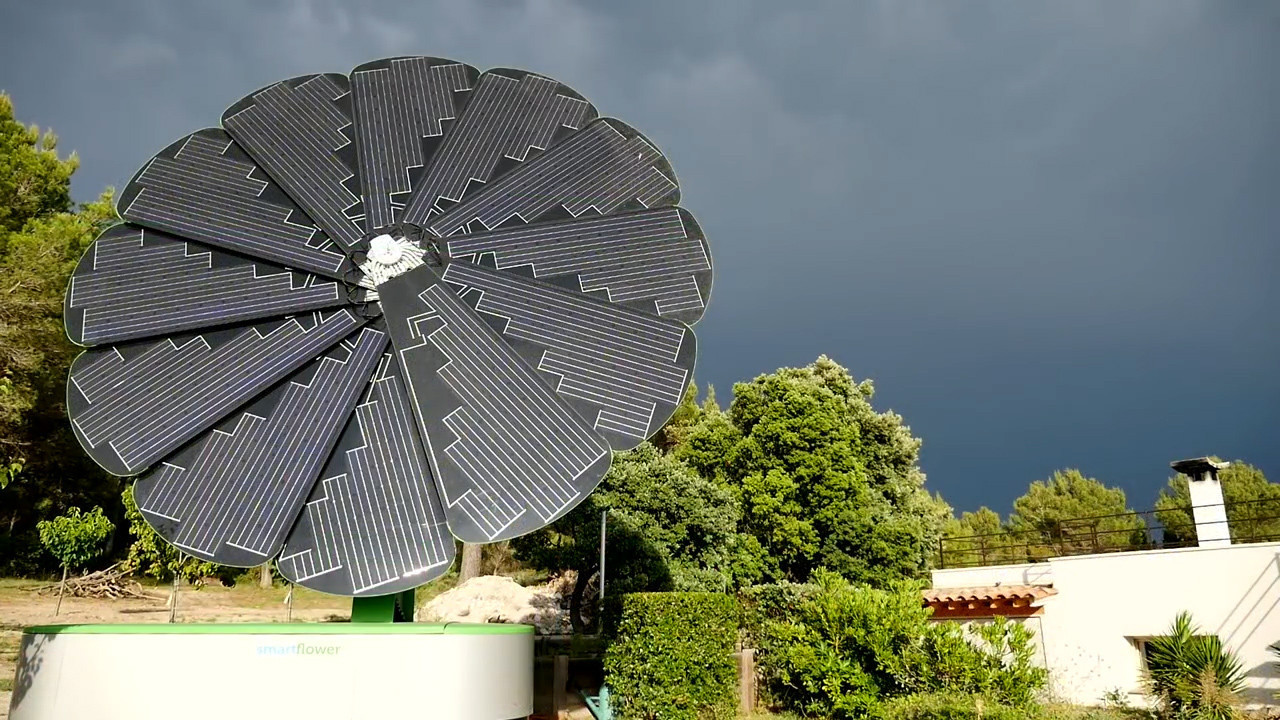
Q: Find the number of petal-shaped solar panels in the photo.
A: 12